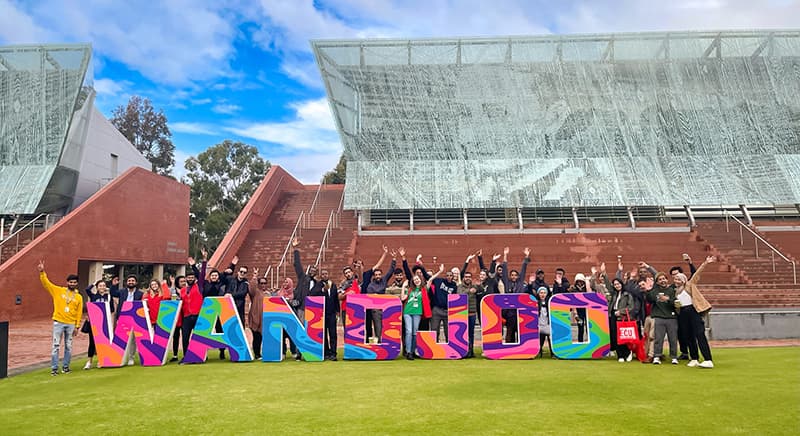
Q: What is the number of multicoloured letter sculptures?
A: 7